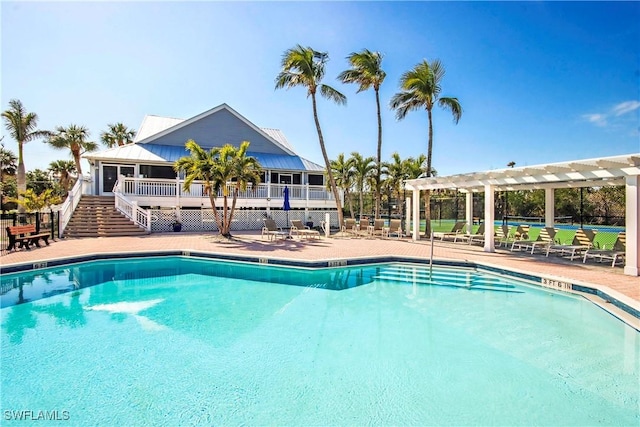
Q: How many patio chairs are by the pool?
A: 13